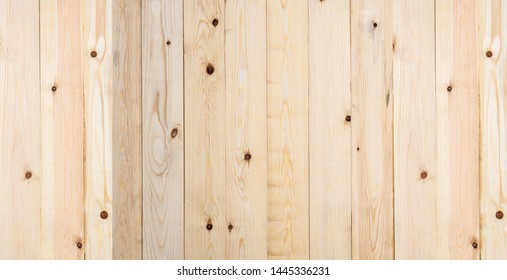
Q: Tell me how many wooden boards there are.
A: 13